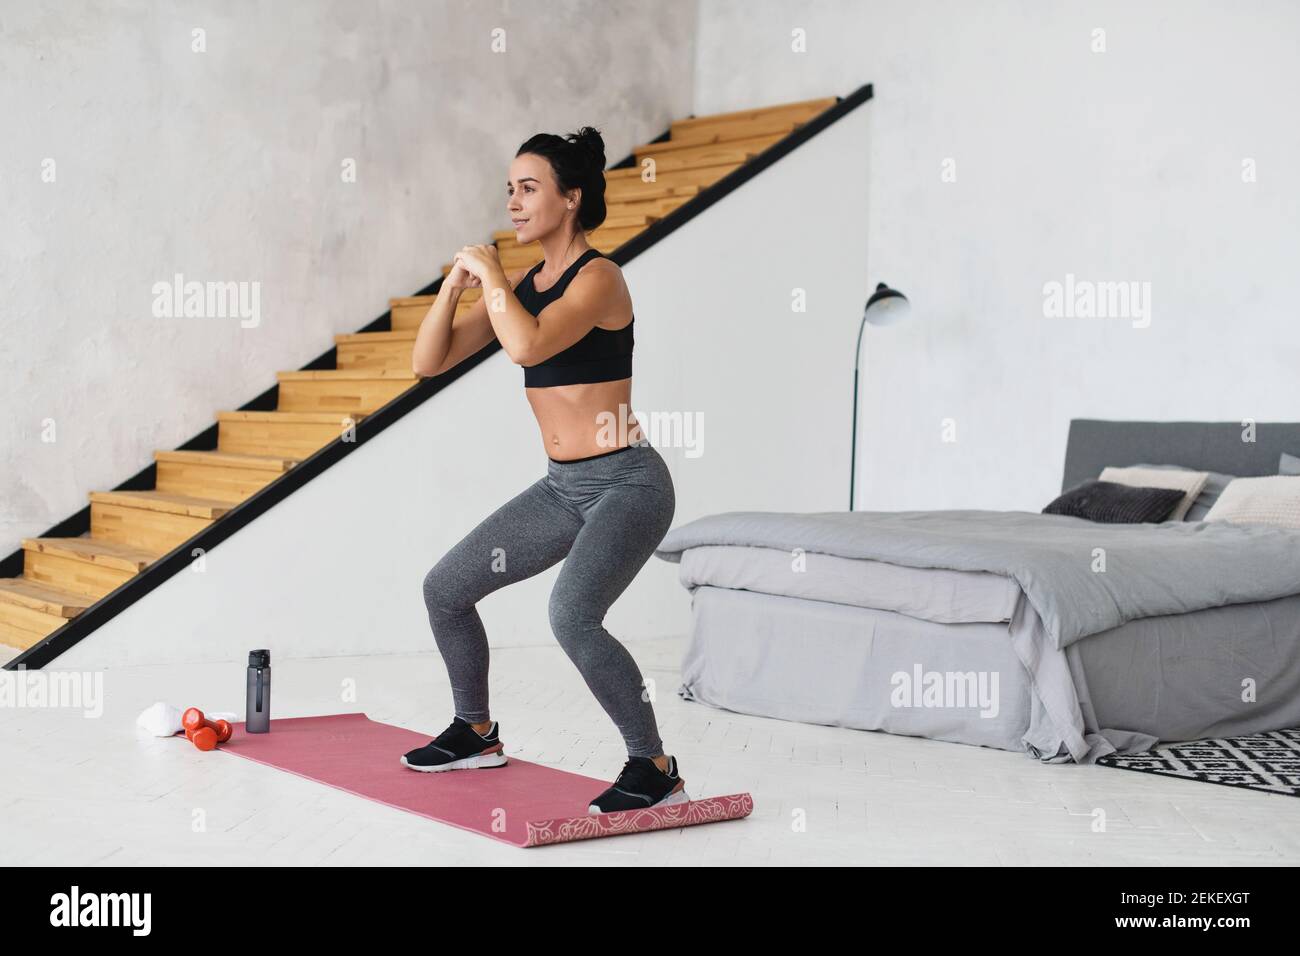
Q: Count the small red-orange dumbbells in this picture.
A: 2